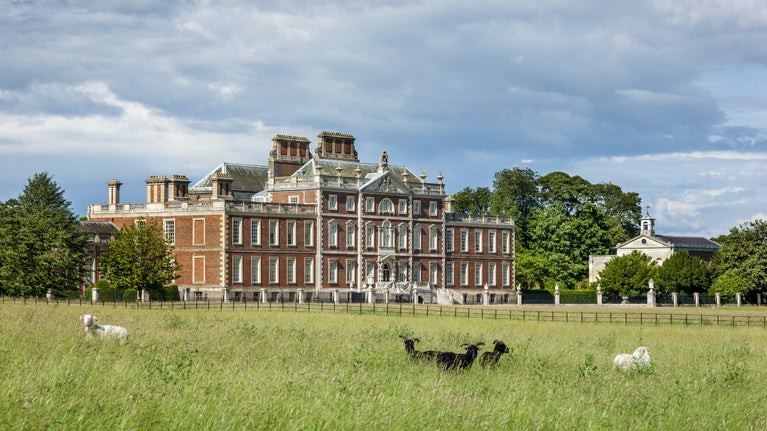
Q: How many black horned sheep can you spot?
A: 3